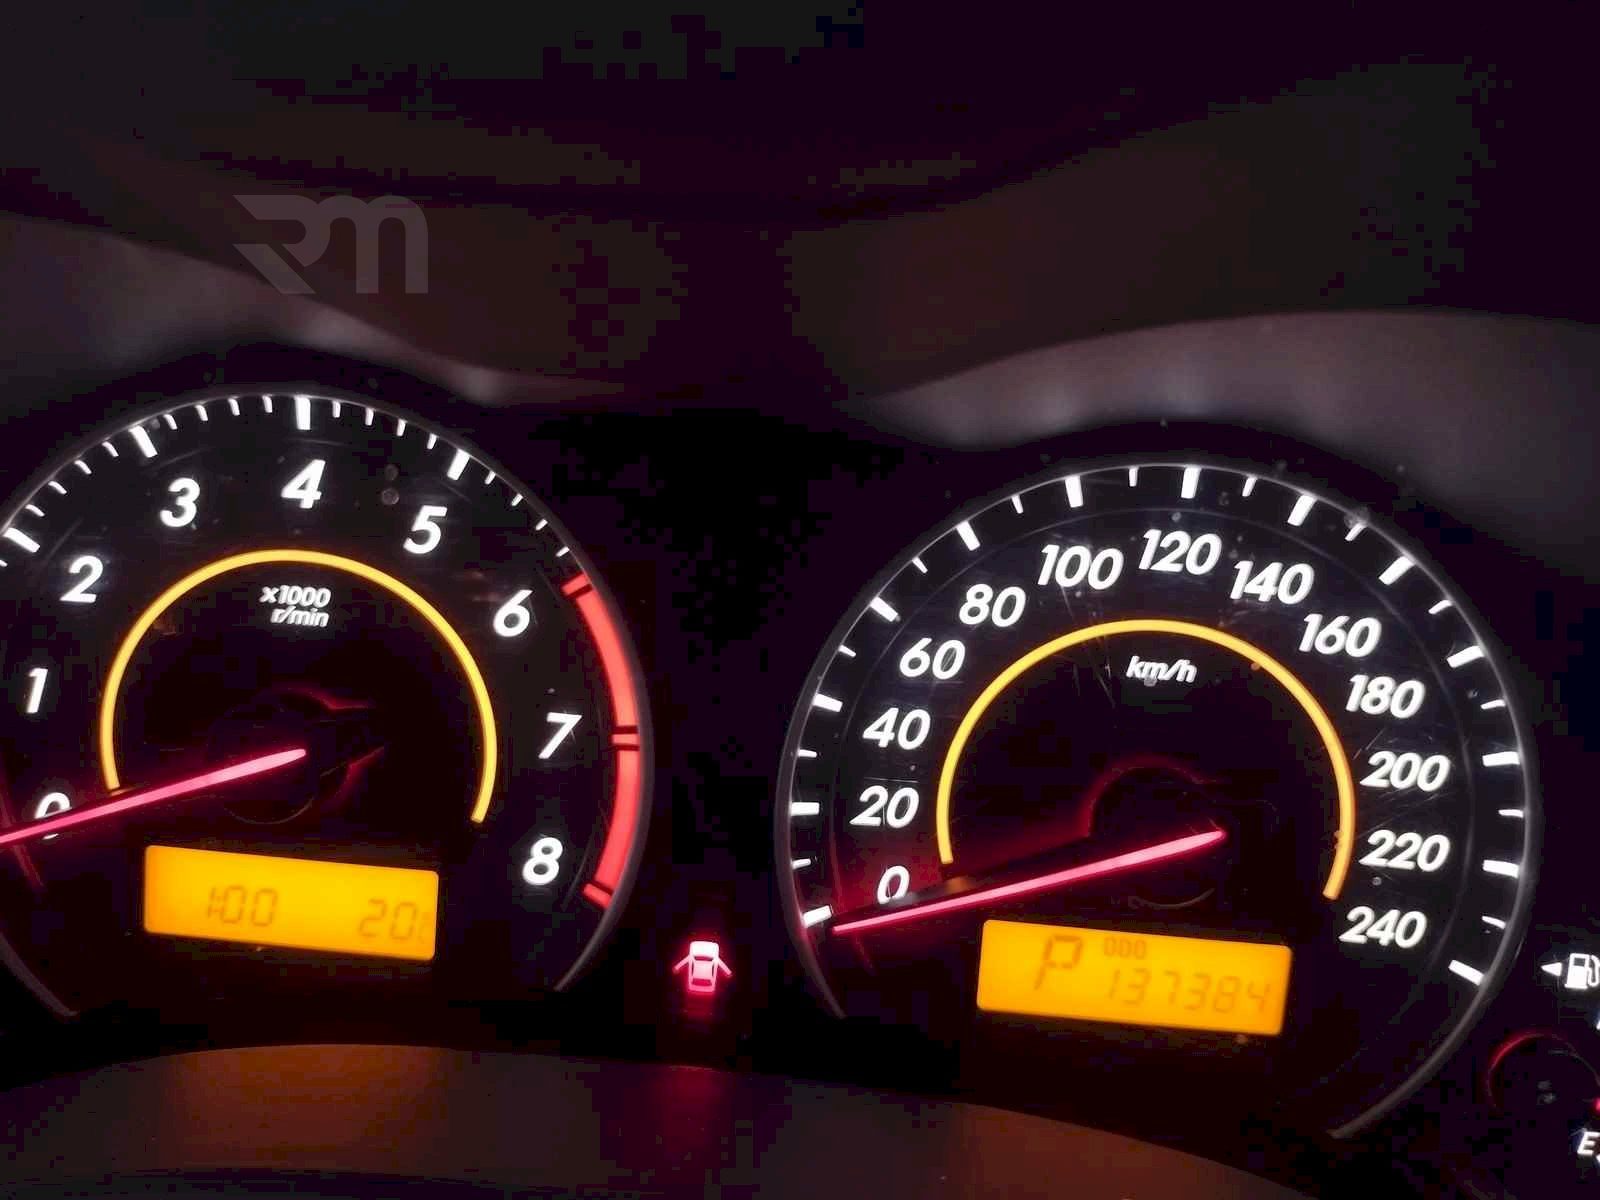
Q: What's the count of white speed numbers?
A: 13